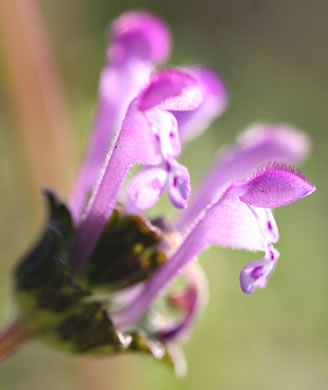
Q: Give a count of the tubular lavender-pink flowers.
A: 5